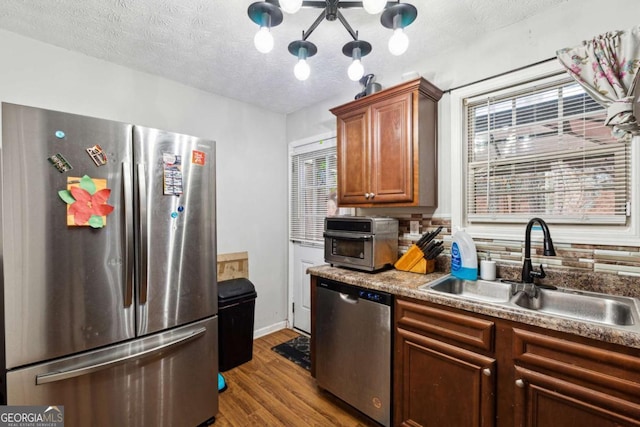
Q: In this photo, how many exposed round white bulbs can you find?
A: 6